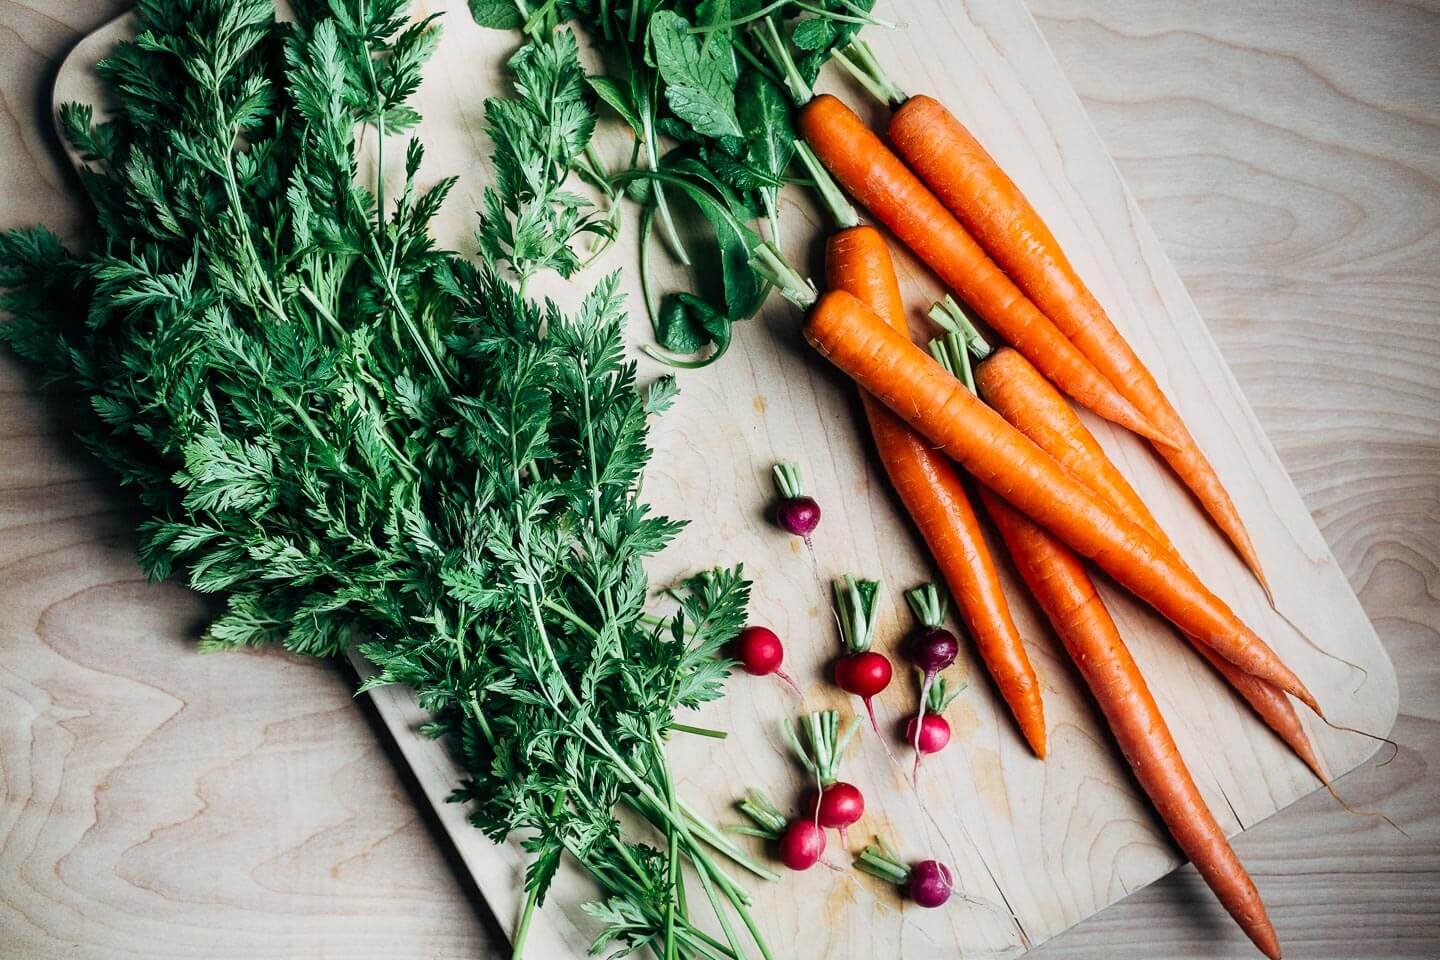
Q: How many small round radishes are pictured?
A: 8